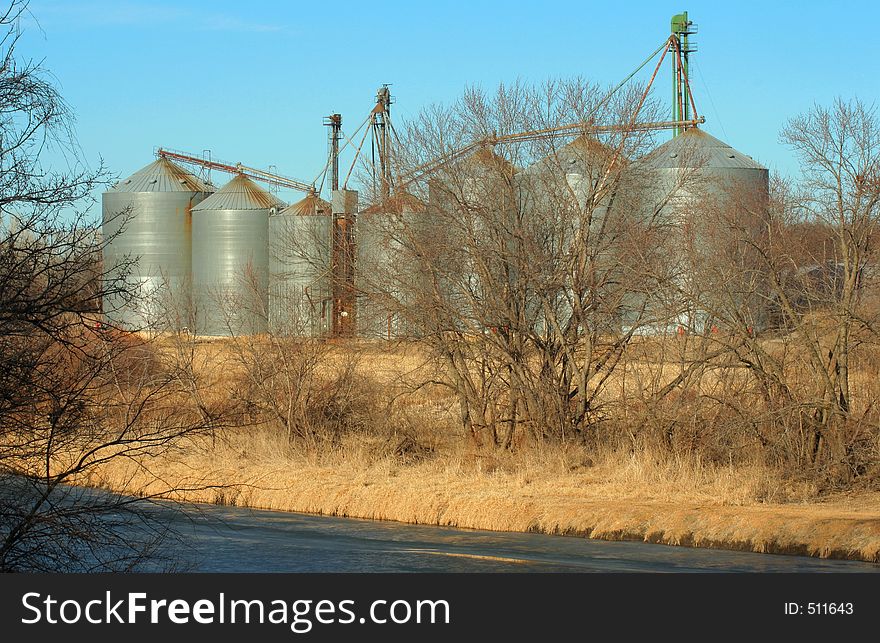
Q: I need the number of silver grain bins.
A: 7